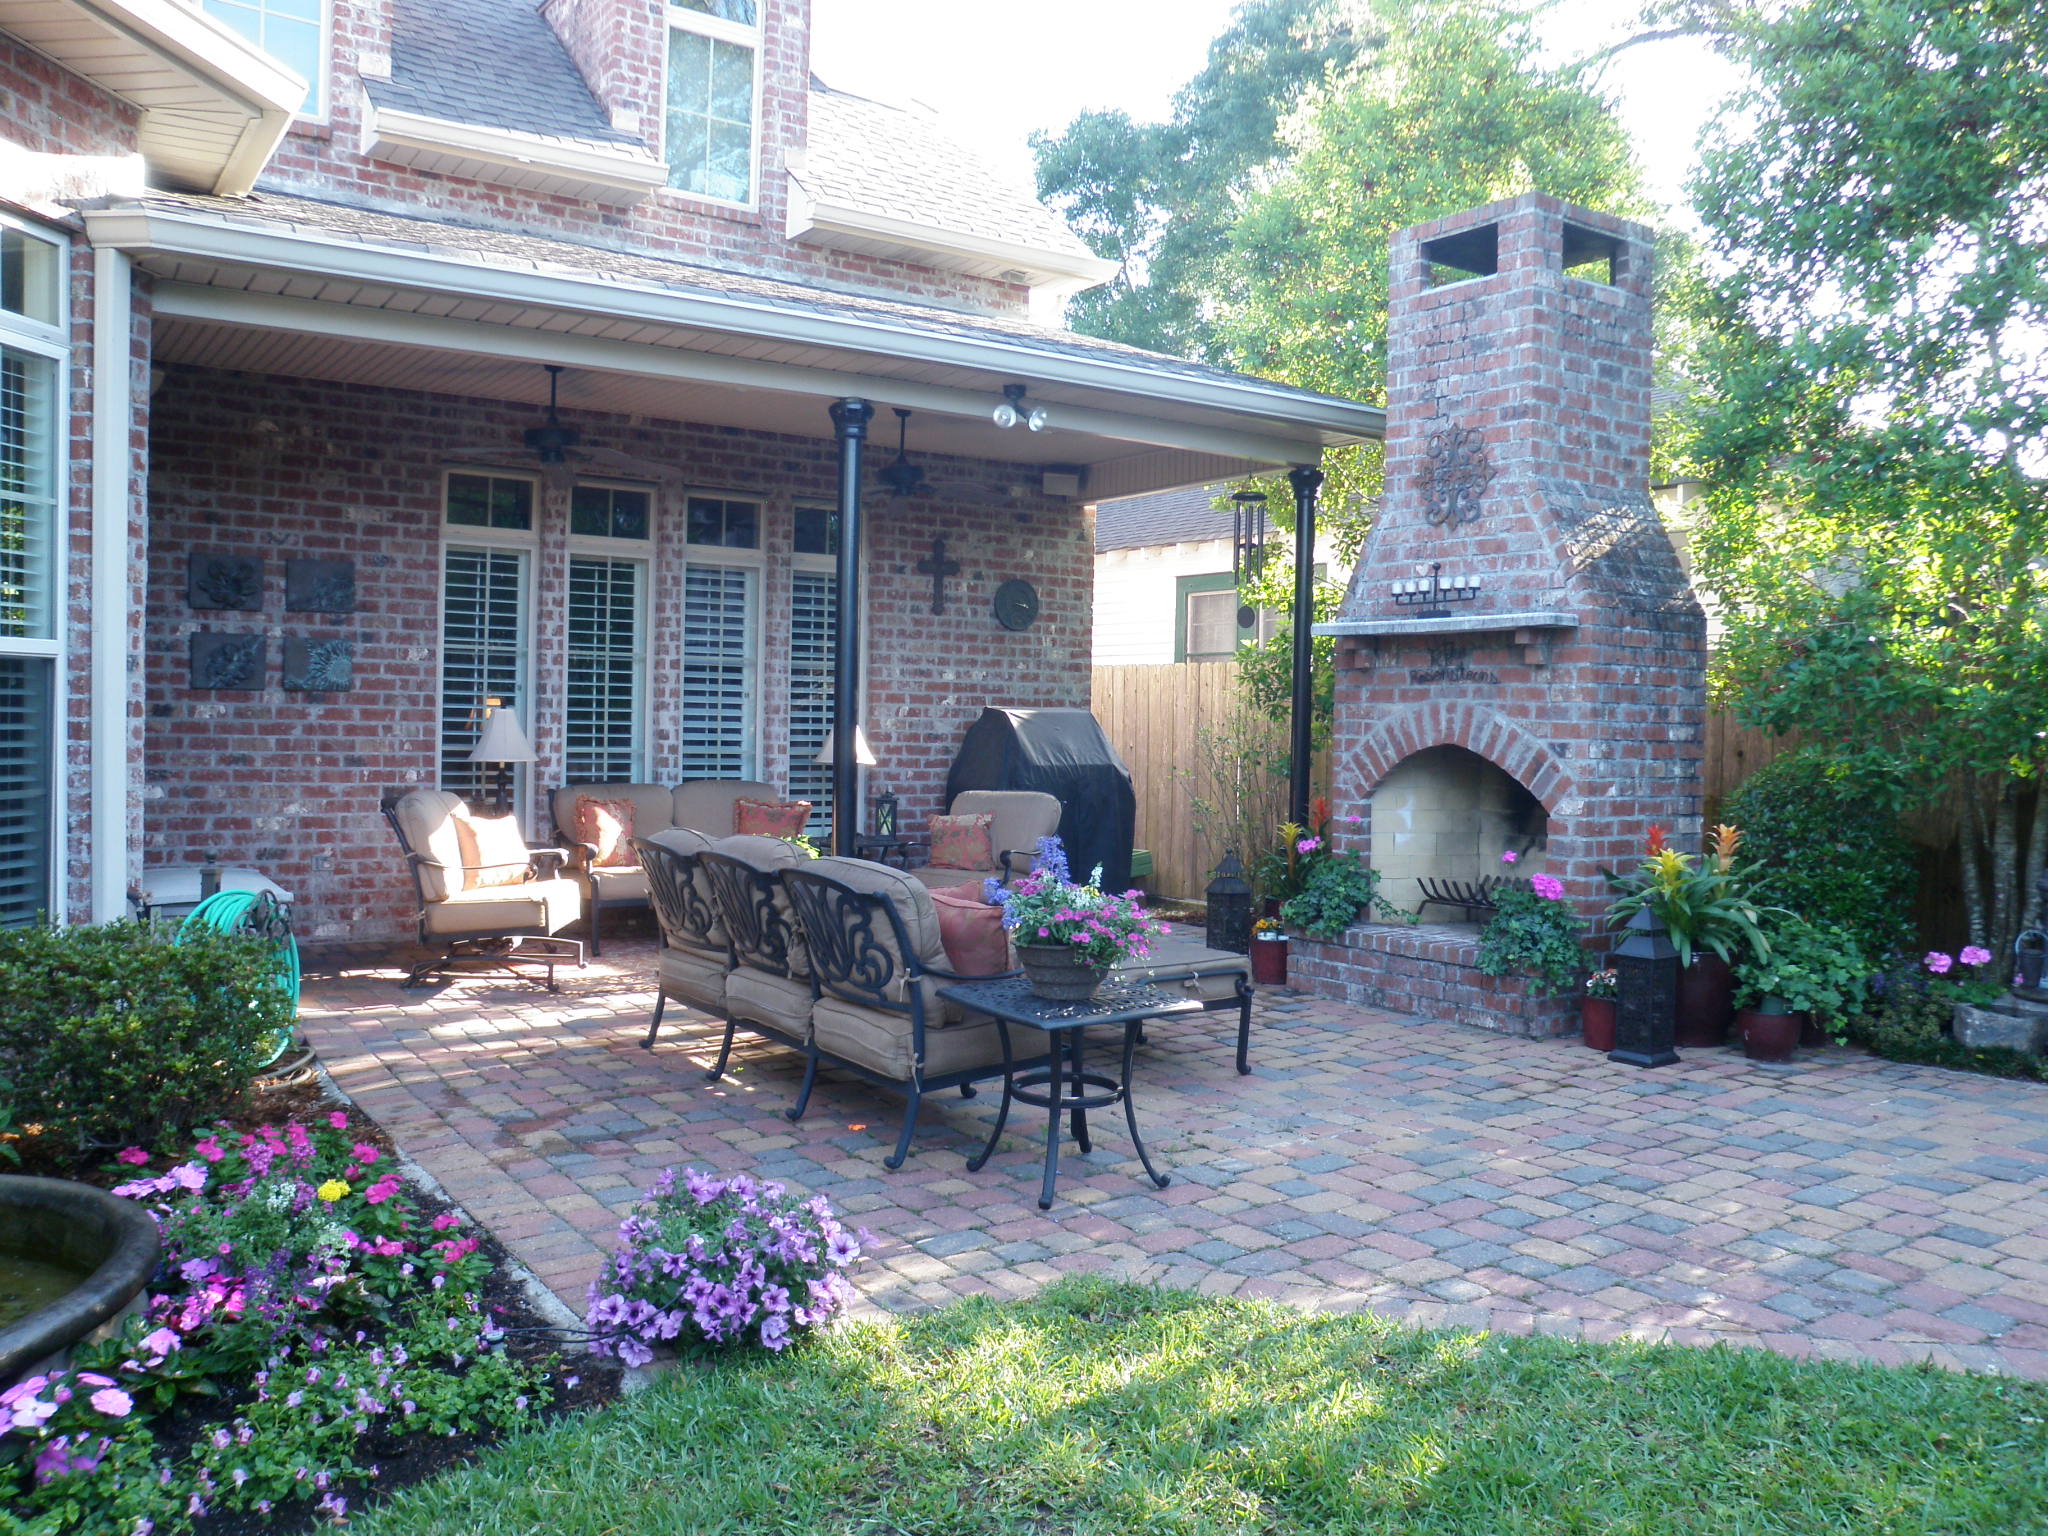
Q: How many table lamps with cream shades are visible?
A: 2